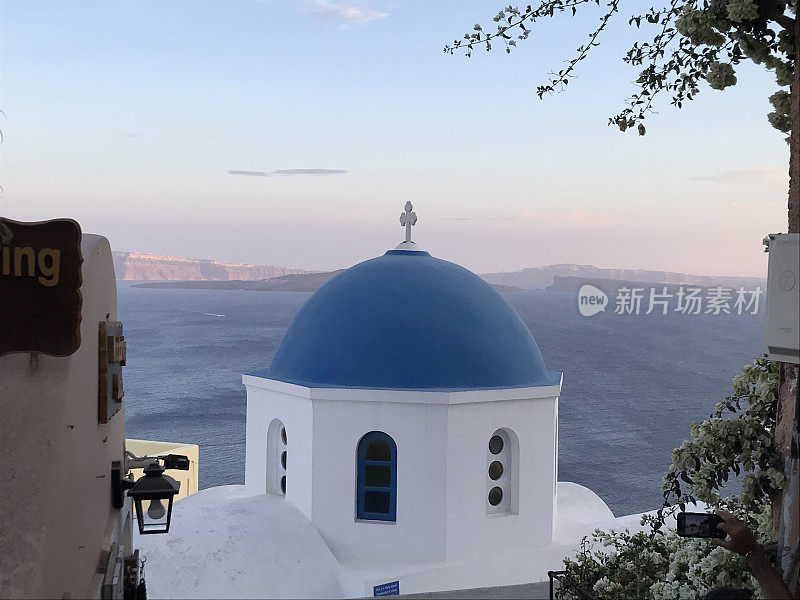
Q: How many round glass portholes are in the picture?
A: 6